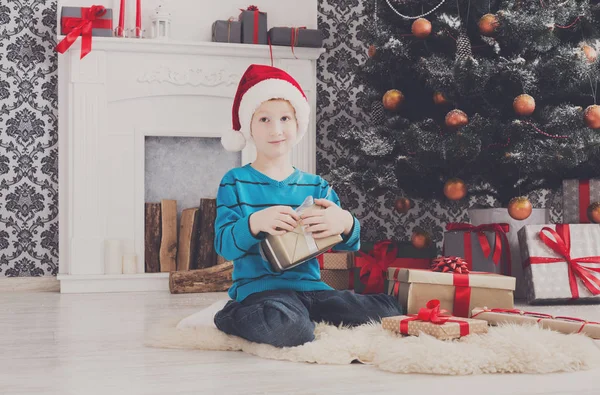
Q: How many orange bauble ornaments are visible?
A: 14